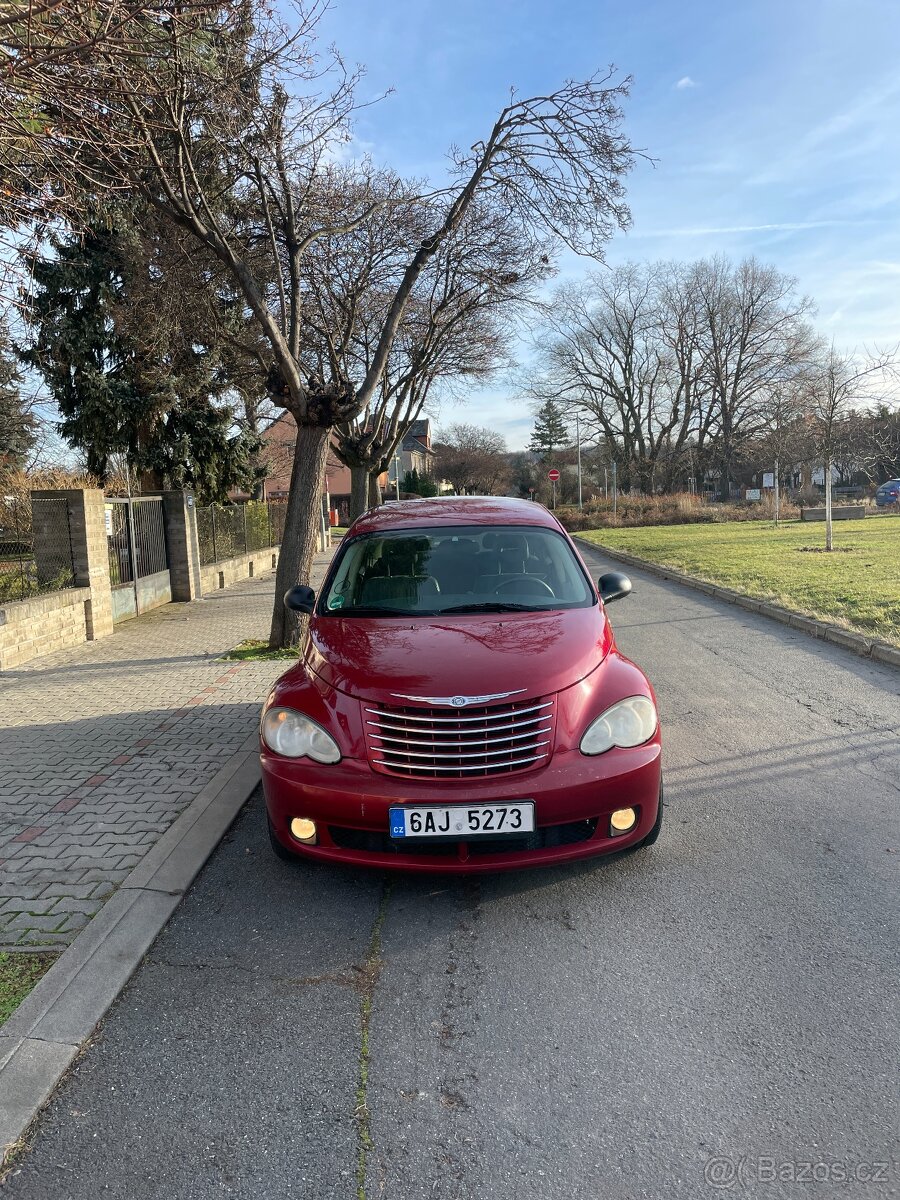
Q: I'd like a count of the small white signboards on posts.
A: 2